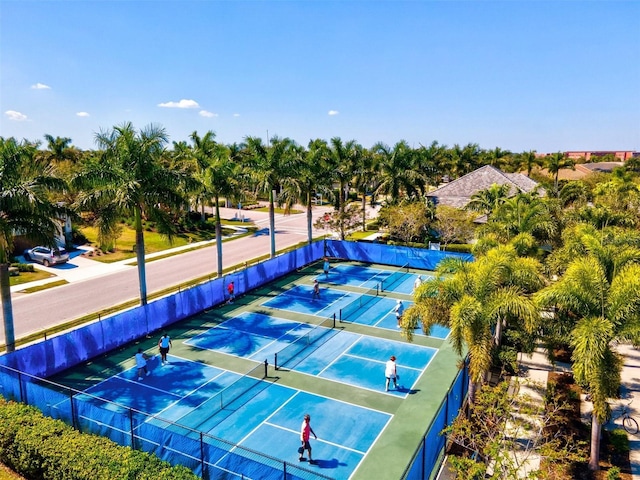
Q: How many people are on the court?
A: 9